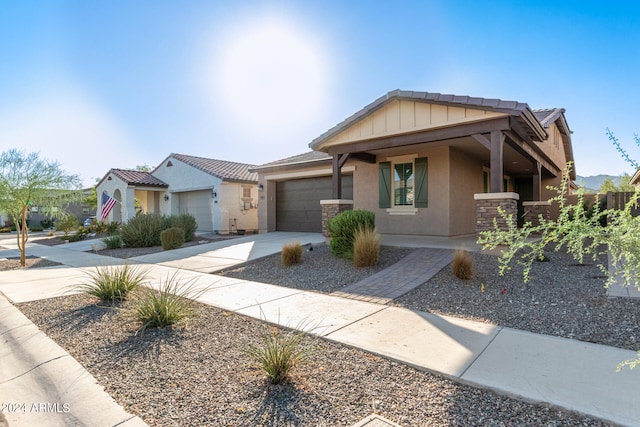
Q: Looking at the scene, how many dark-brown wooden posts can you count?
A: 3